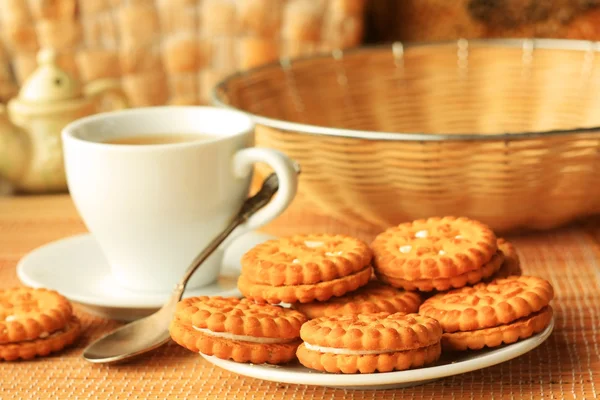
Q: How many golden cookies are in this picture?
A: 8